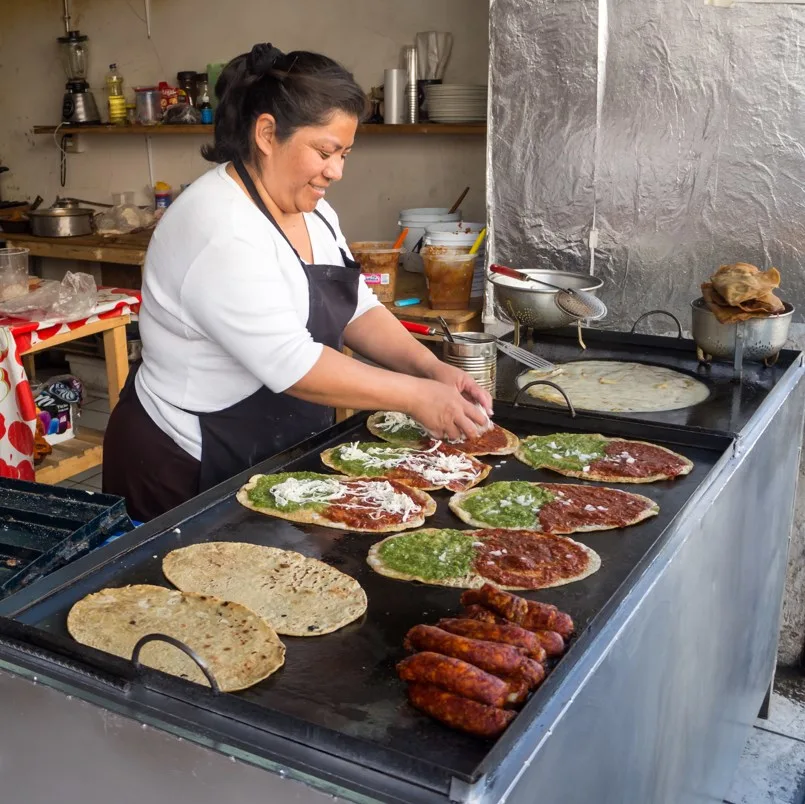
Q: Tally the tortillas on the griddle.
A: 8